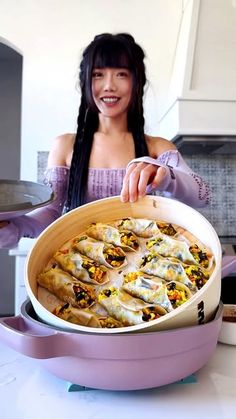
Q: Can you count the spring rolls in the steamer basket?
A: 10